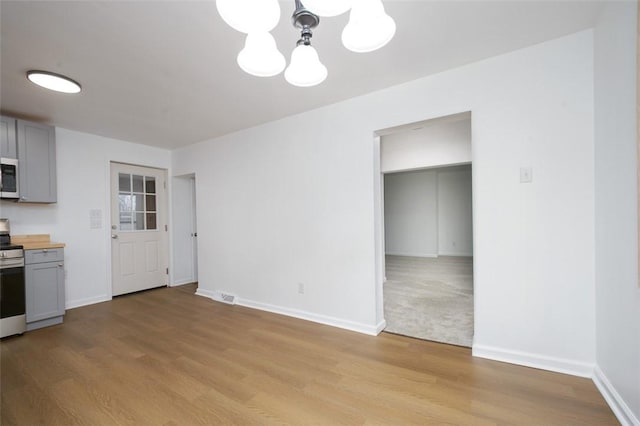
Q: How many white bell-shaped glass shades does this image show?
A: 5